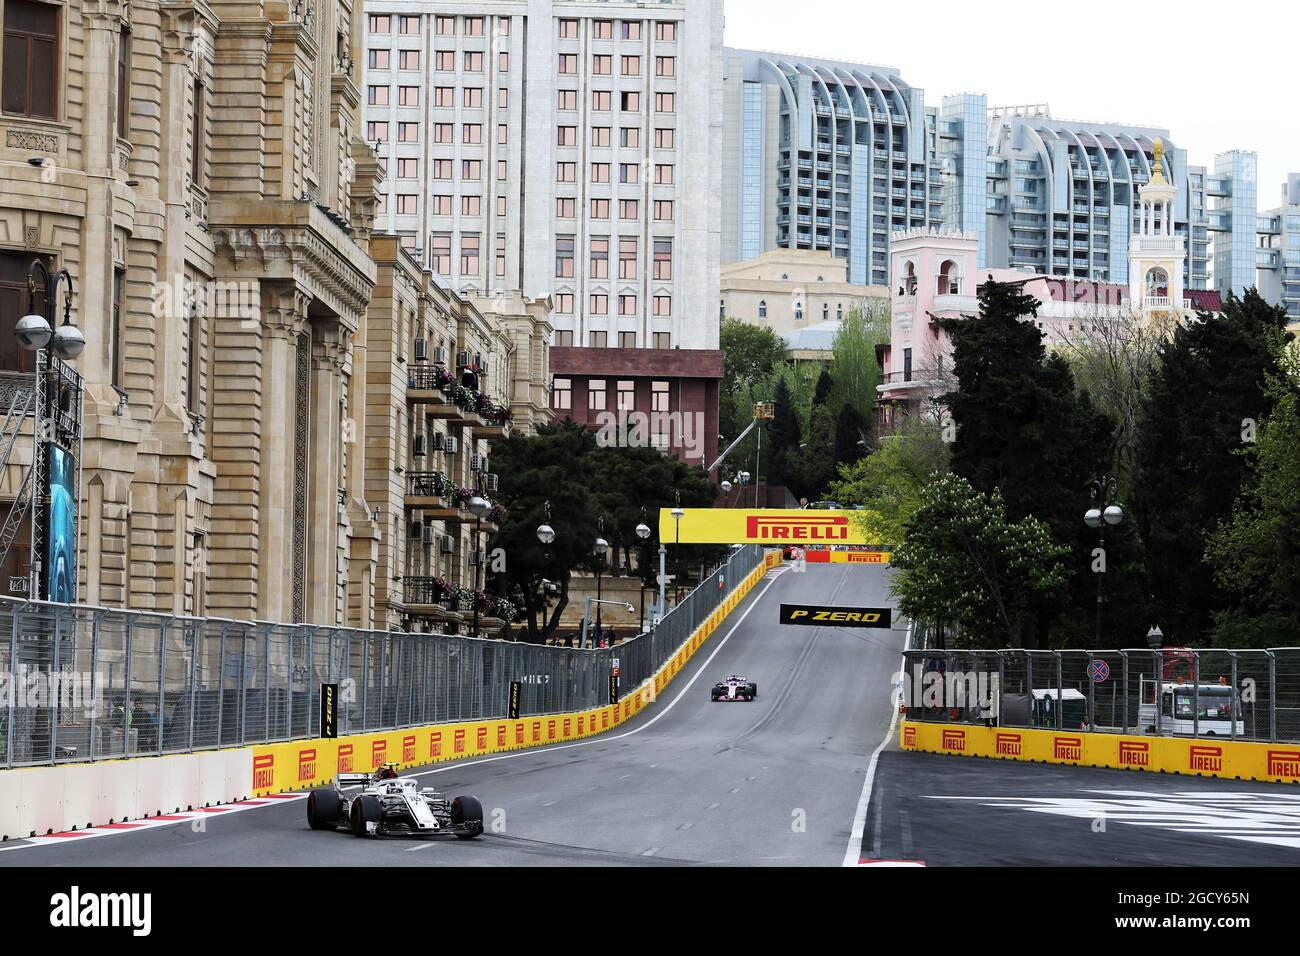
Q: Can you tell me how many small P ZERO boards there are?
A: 3